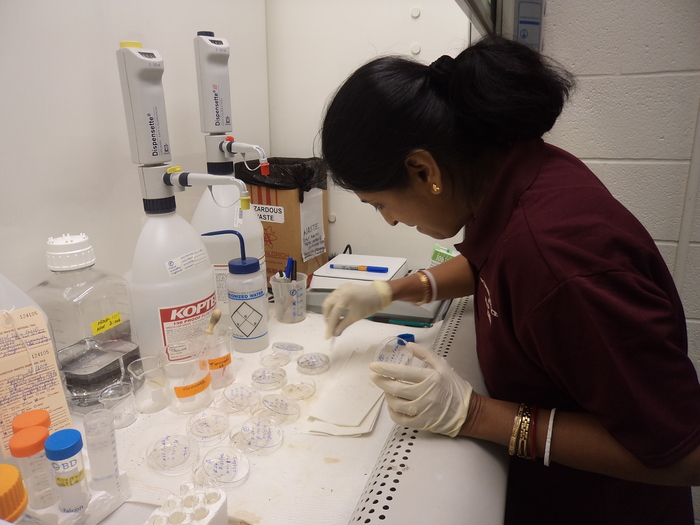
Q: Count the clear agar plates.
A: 11